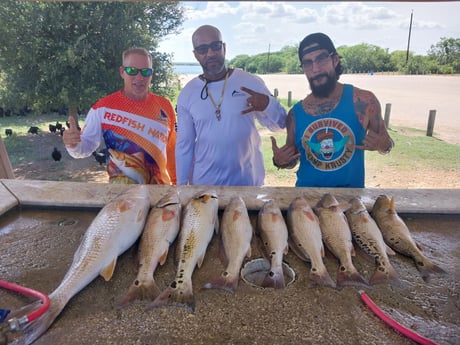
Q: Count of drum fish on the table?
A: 9